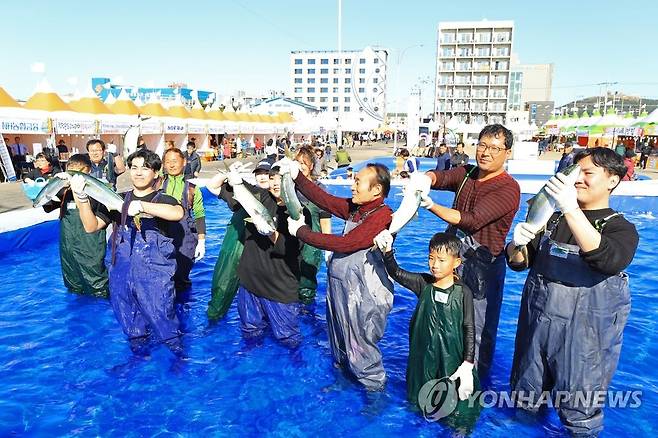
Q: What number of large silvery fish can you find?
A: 6